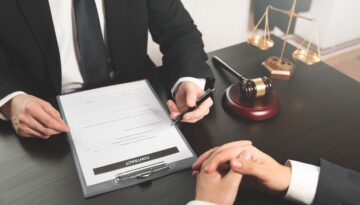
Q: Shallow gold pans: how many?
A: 2